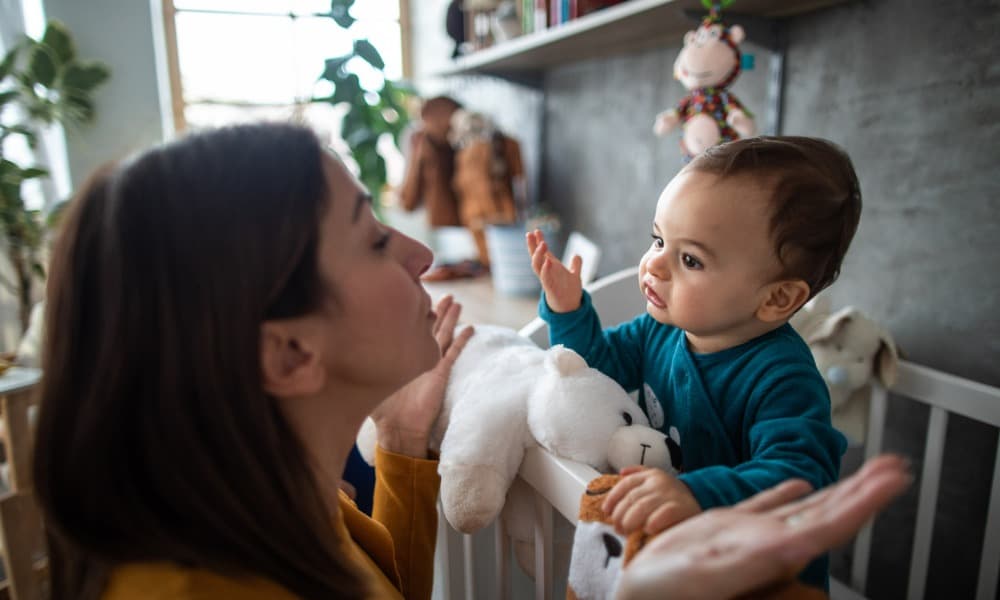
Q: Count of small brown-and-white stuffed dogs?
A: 1